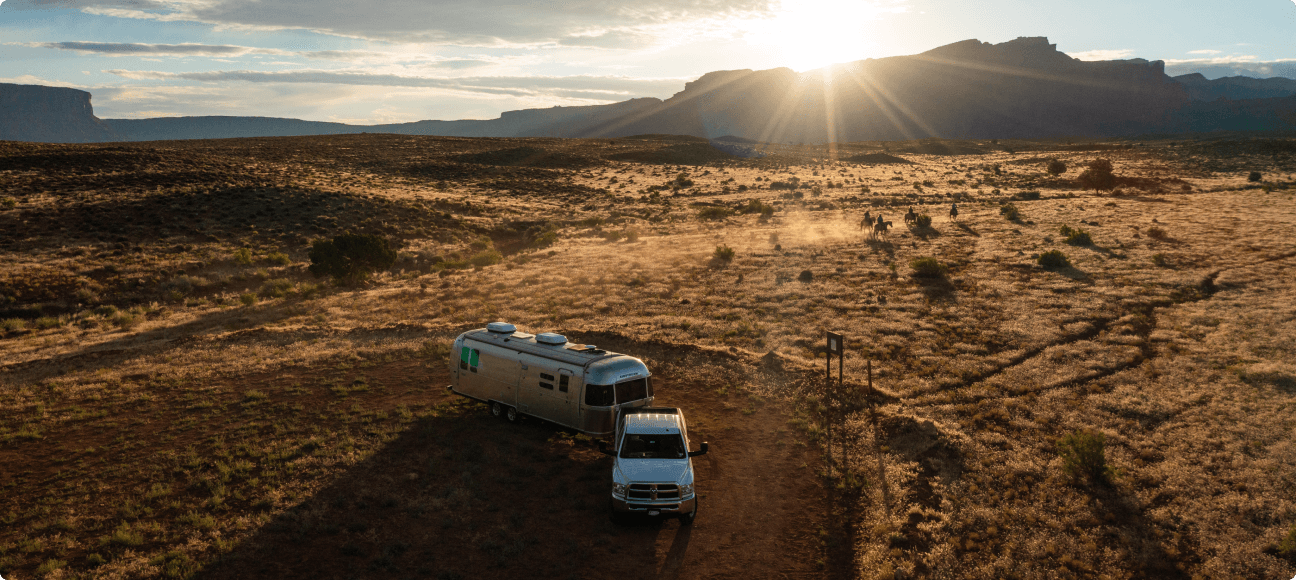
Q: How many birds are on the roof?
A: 0